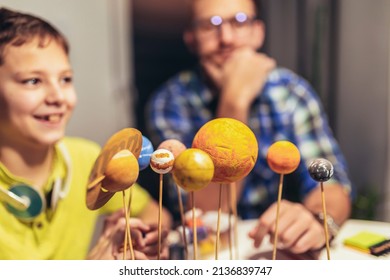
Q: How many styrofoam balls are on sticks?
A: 8